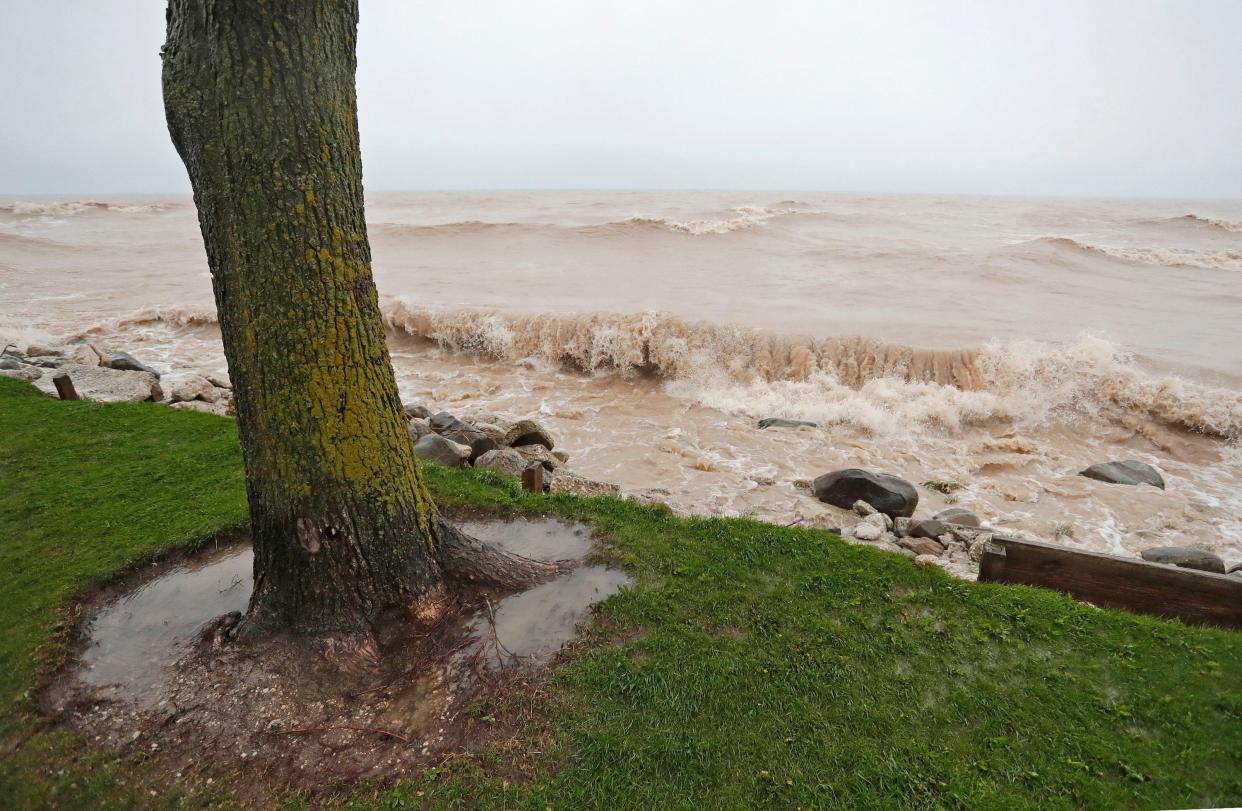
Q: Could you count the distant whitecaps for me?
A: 4